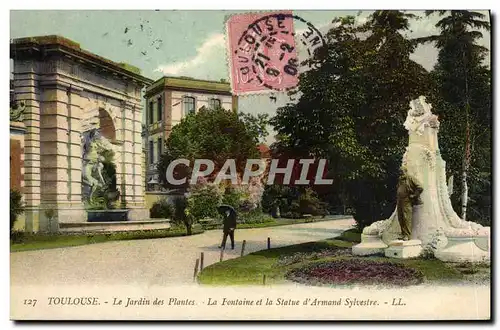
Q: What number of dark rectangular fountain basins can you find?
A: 1